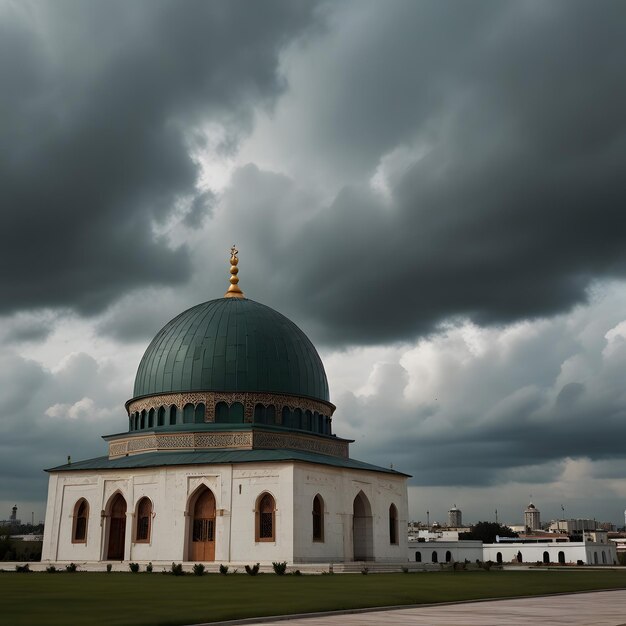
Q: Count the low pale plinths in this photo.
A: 1